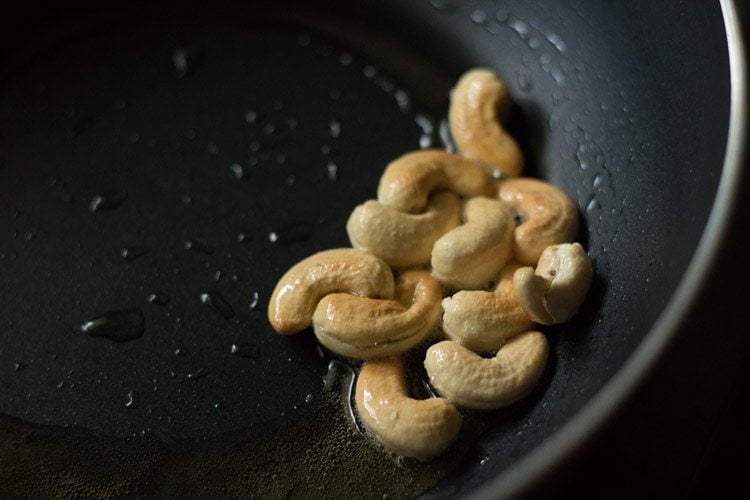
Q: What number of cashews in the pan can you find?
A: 11